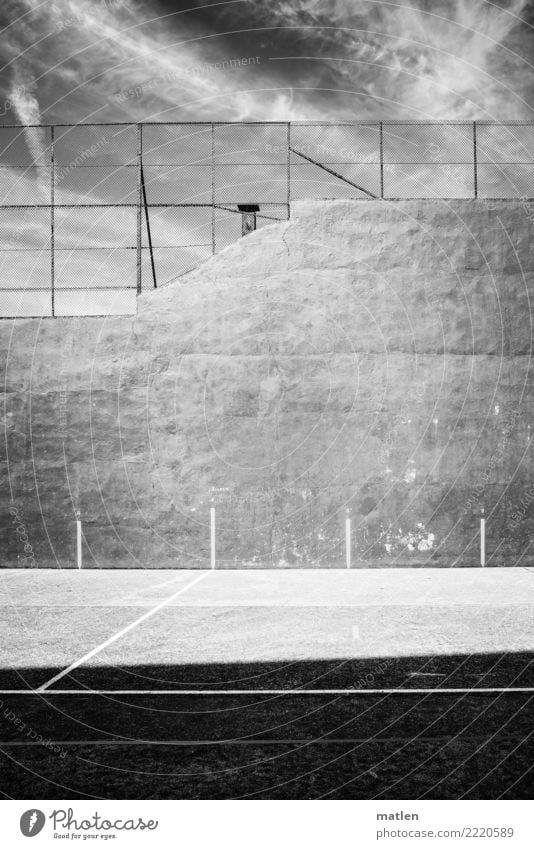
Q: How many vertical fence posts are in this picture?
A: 6